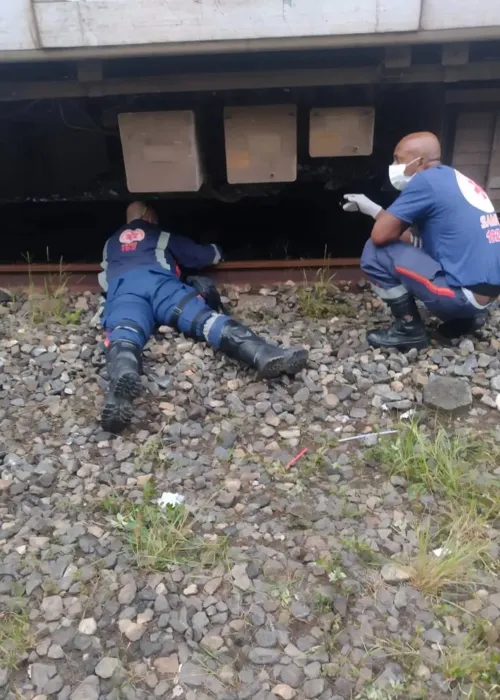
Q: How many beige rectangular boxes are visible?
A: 3